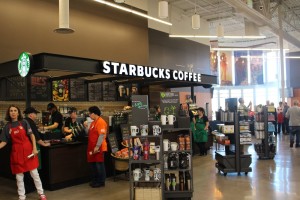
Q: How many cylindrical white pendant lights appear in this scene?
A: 3